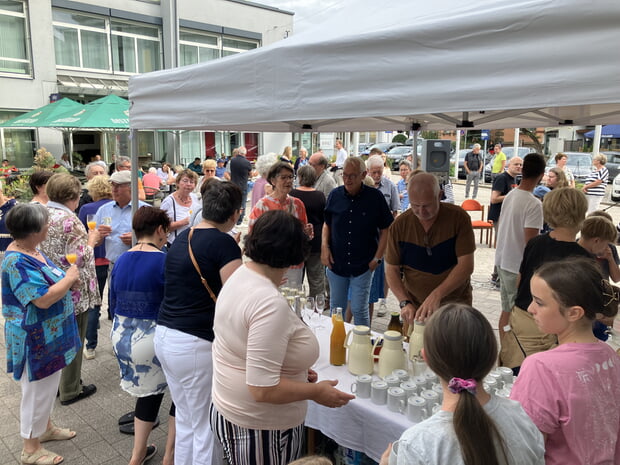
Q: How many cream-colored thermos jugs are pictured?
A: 3